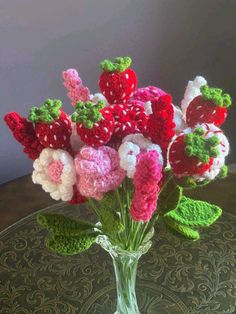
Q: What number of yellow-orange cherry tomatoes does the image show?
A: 0